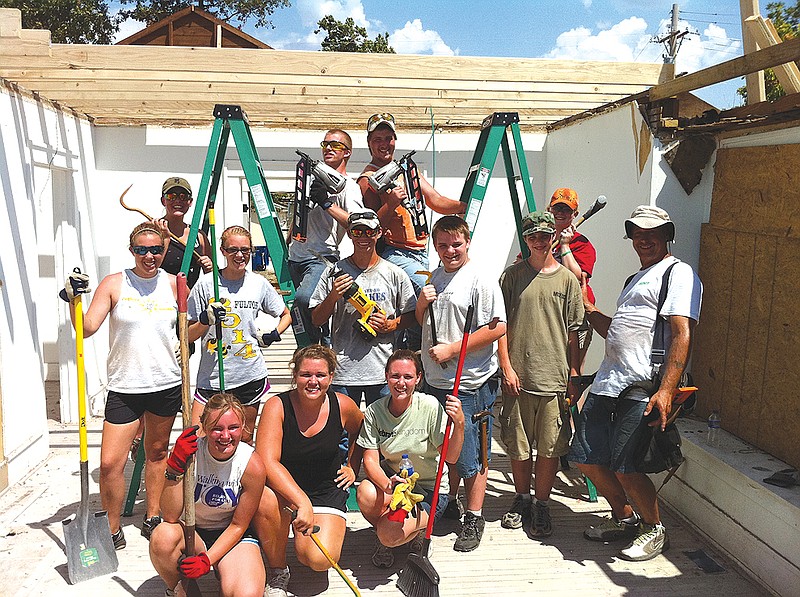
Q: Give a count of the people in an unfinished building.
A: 13